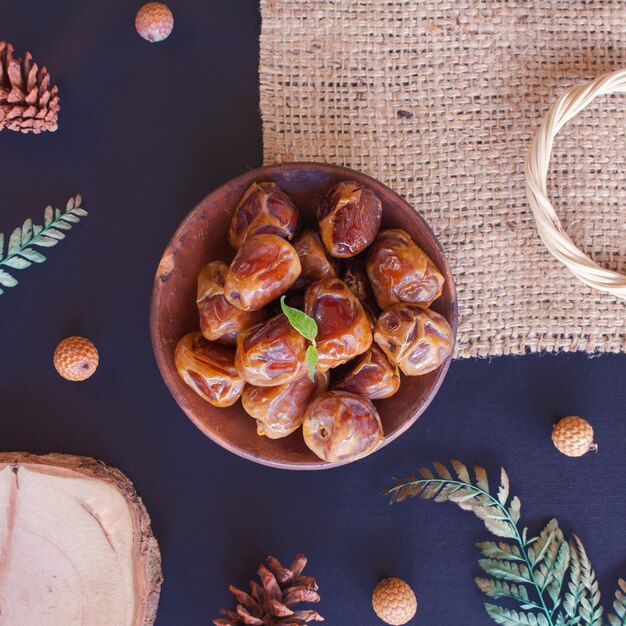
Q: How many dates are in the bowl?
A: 14